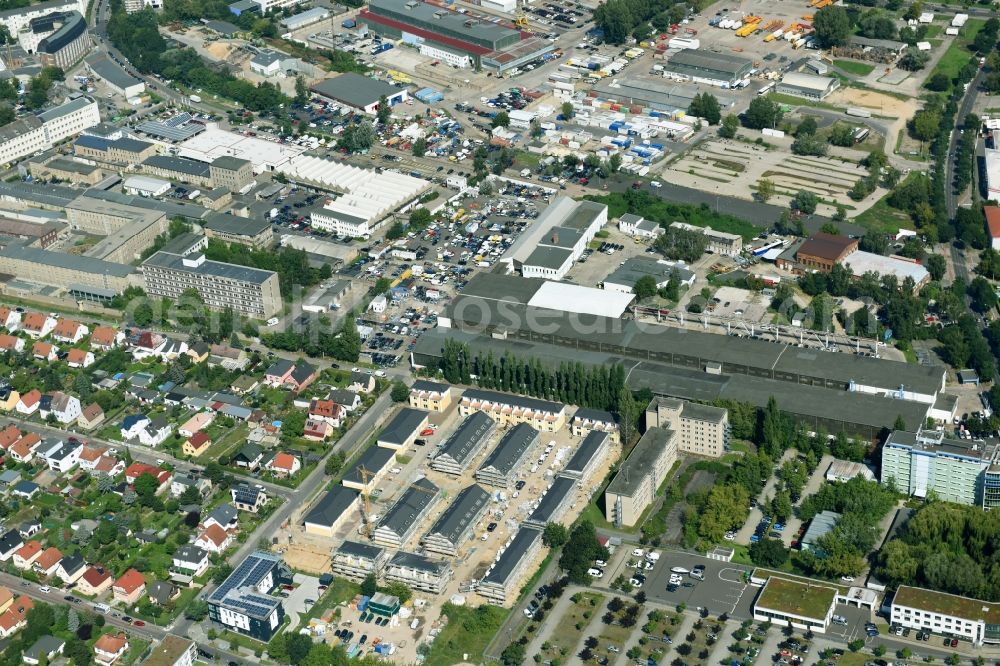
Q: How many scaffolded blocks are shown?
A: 9